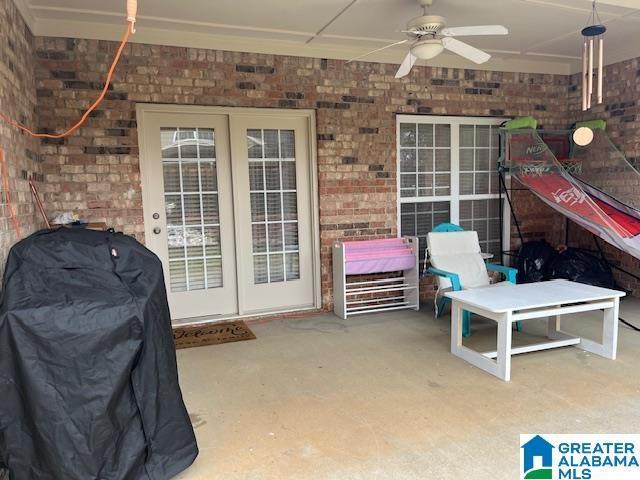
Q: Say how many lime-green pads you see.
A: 2